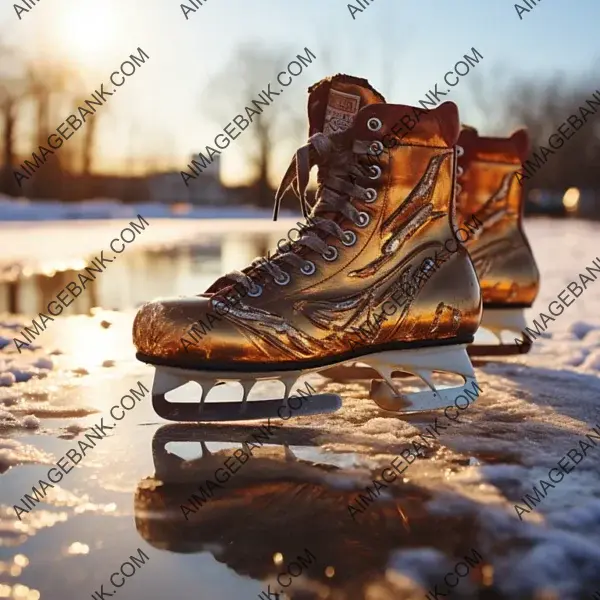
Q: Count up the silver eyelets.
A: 13